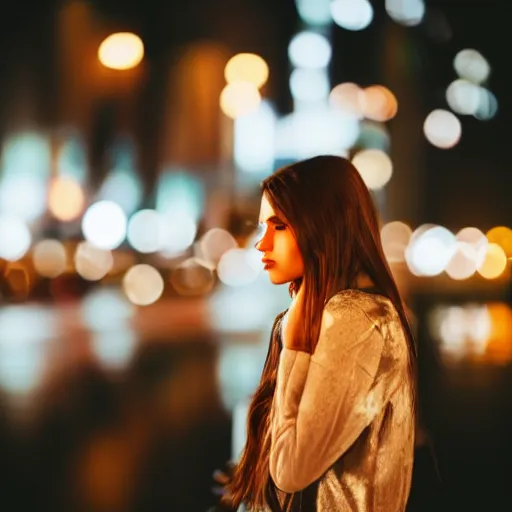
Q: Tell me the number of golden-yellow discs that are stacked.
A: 2